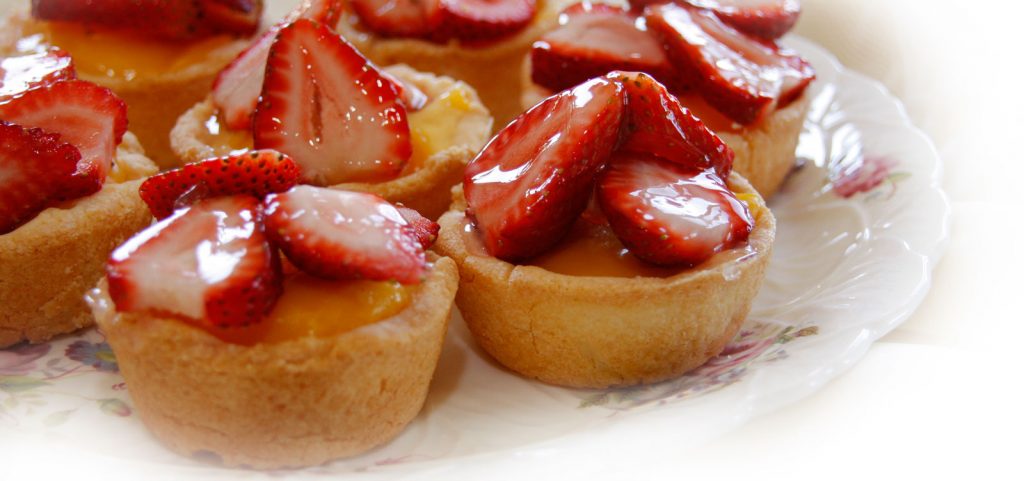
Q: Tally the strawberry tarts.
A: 7